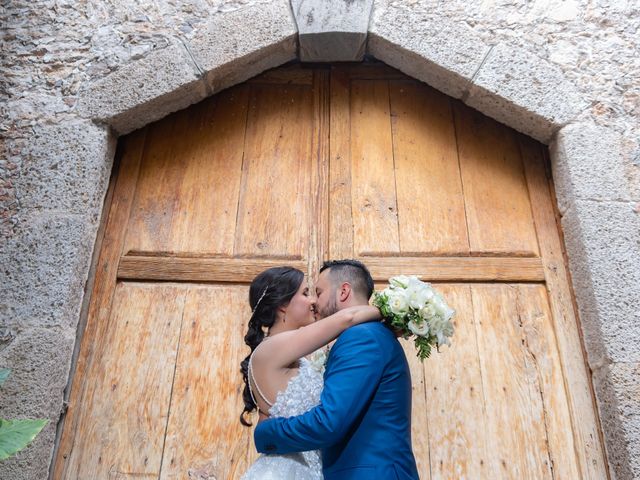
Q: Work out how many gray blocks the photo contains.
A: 11